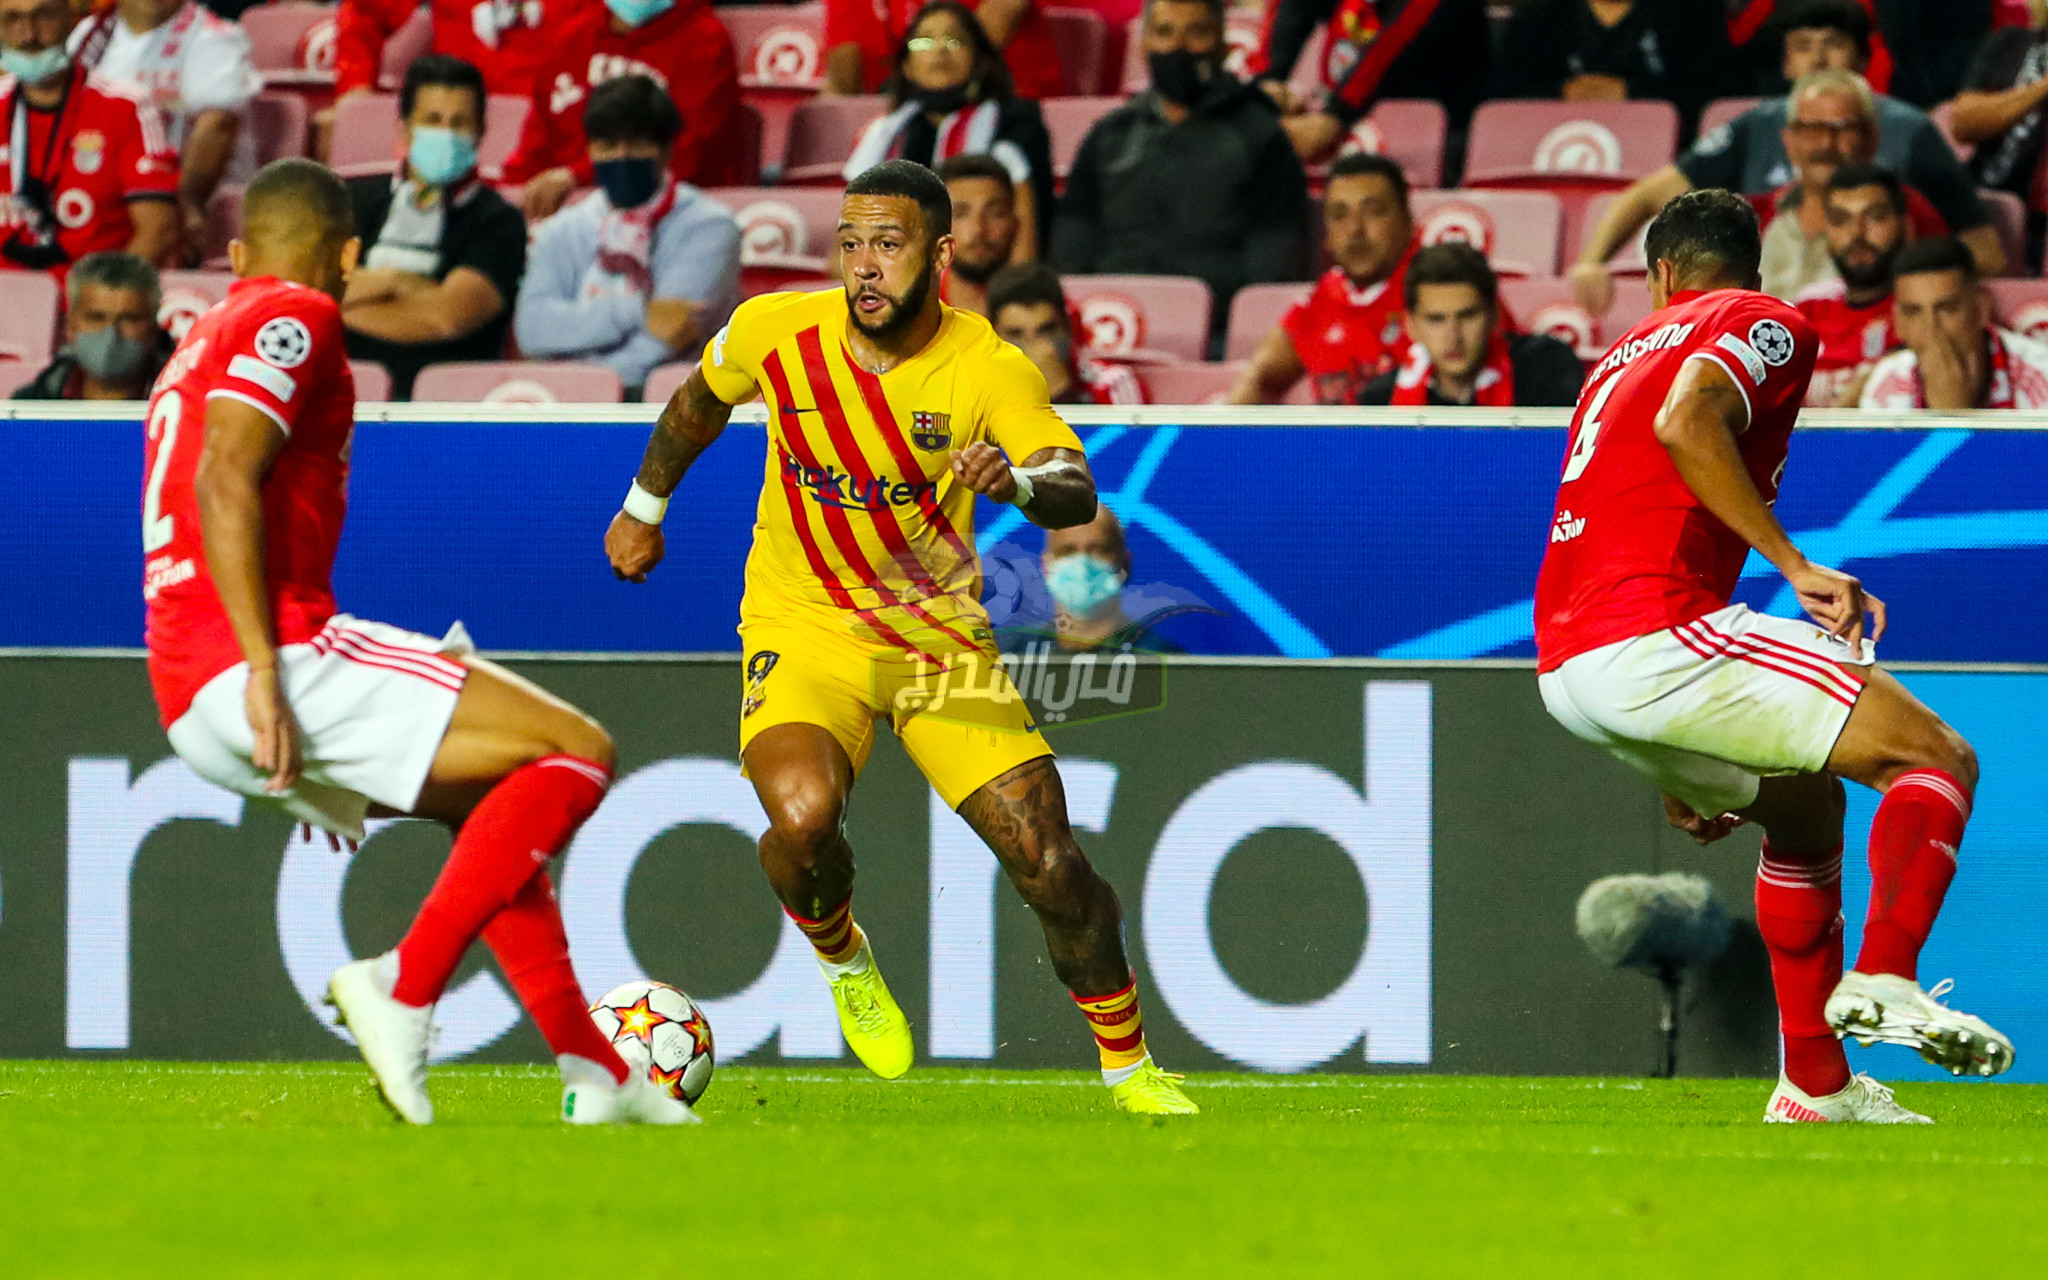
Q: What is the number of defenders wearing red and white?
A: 2